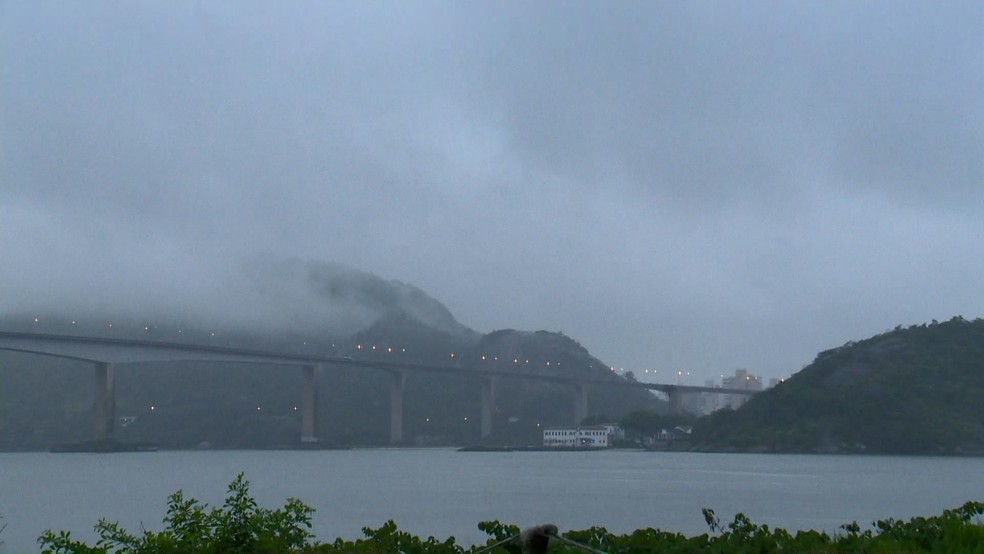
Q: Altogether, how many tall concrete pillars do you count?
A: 6